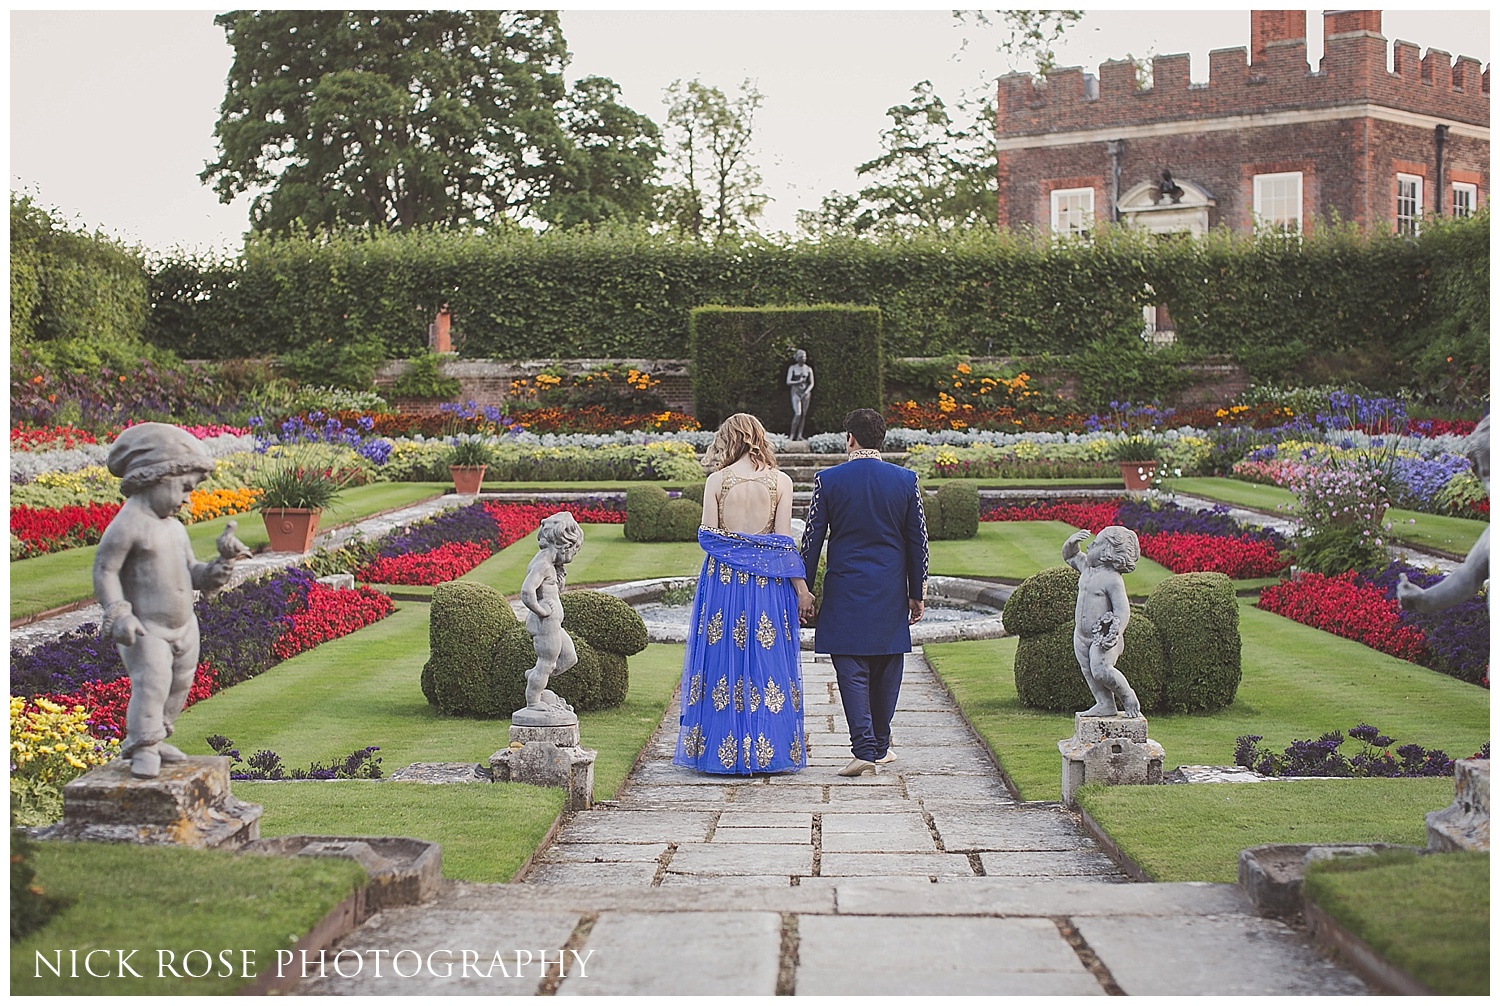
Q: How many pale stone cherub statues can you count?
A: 4